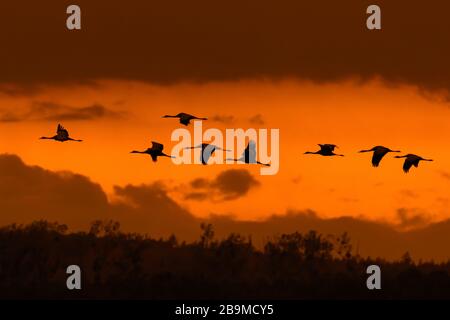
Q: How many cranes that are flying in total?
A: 8